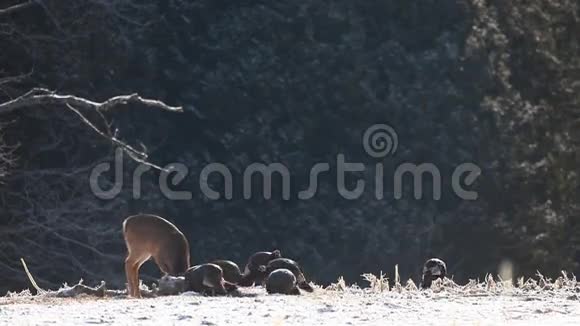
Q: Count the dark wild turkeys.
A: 6